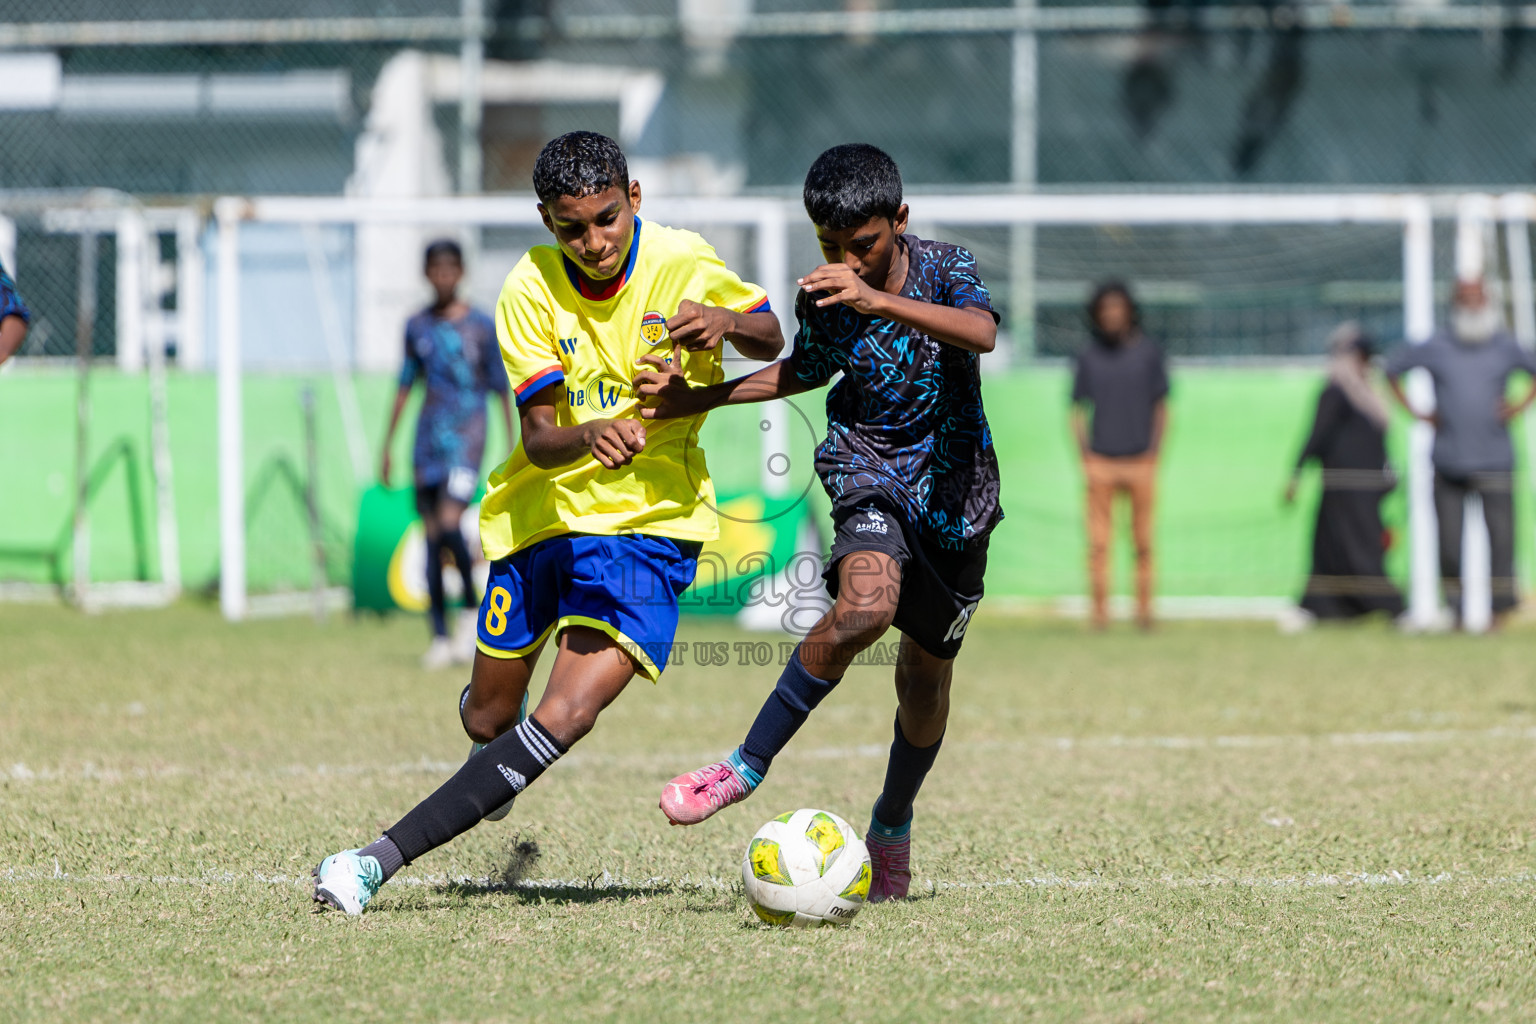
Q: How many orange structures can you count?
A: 0